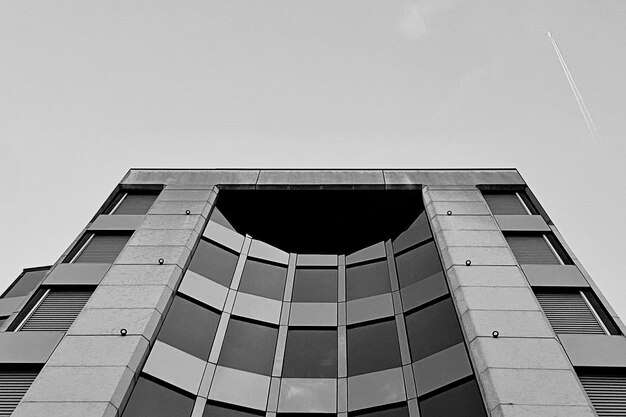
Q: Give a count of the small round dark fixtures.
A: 6